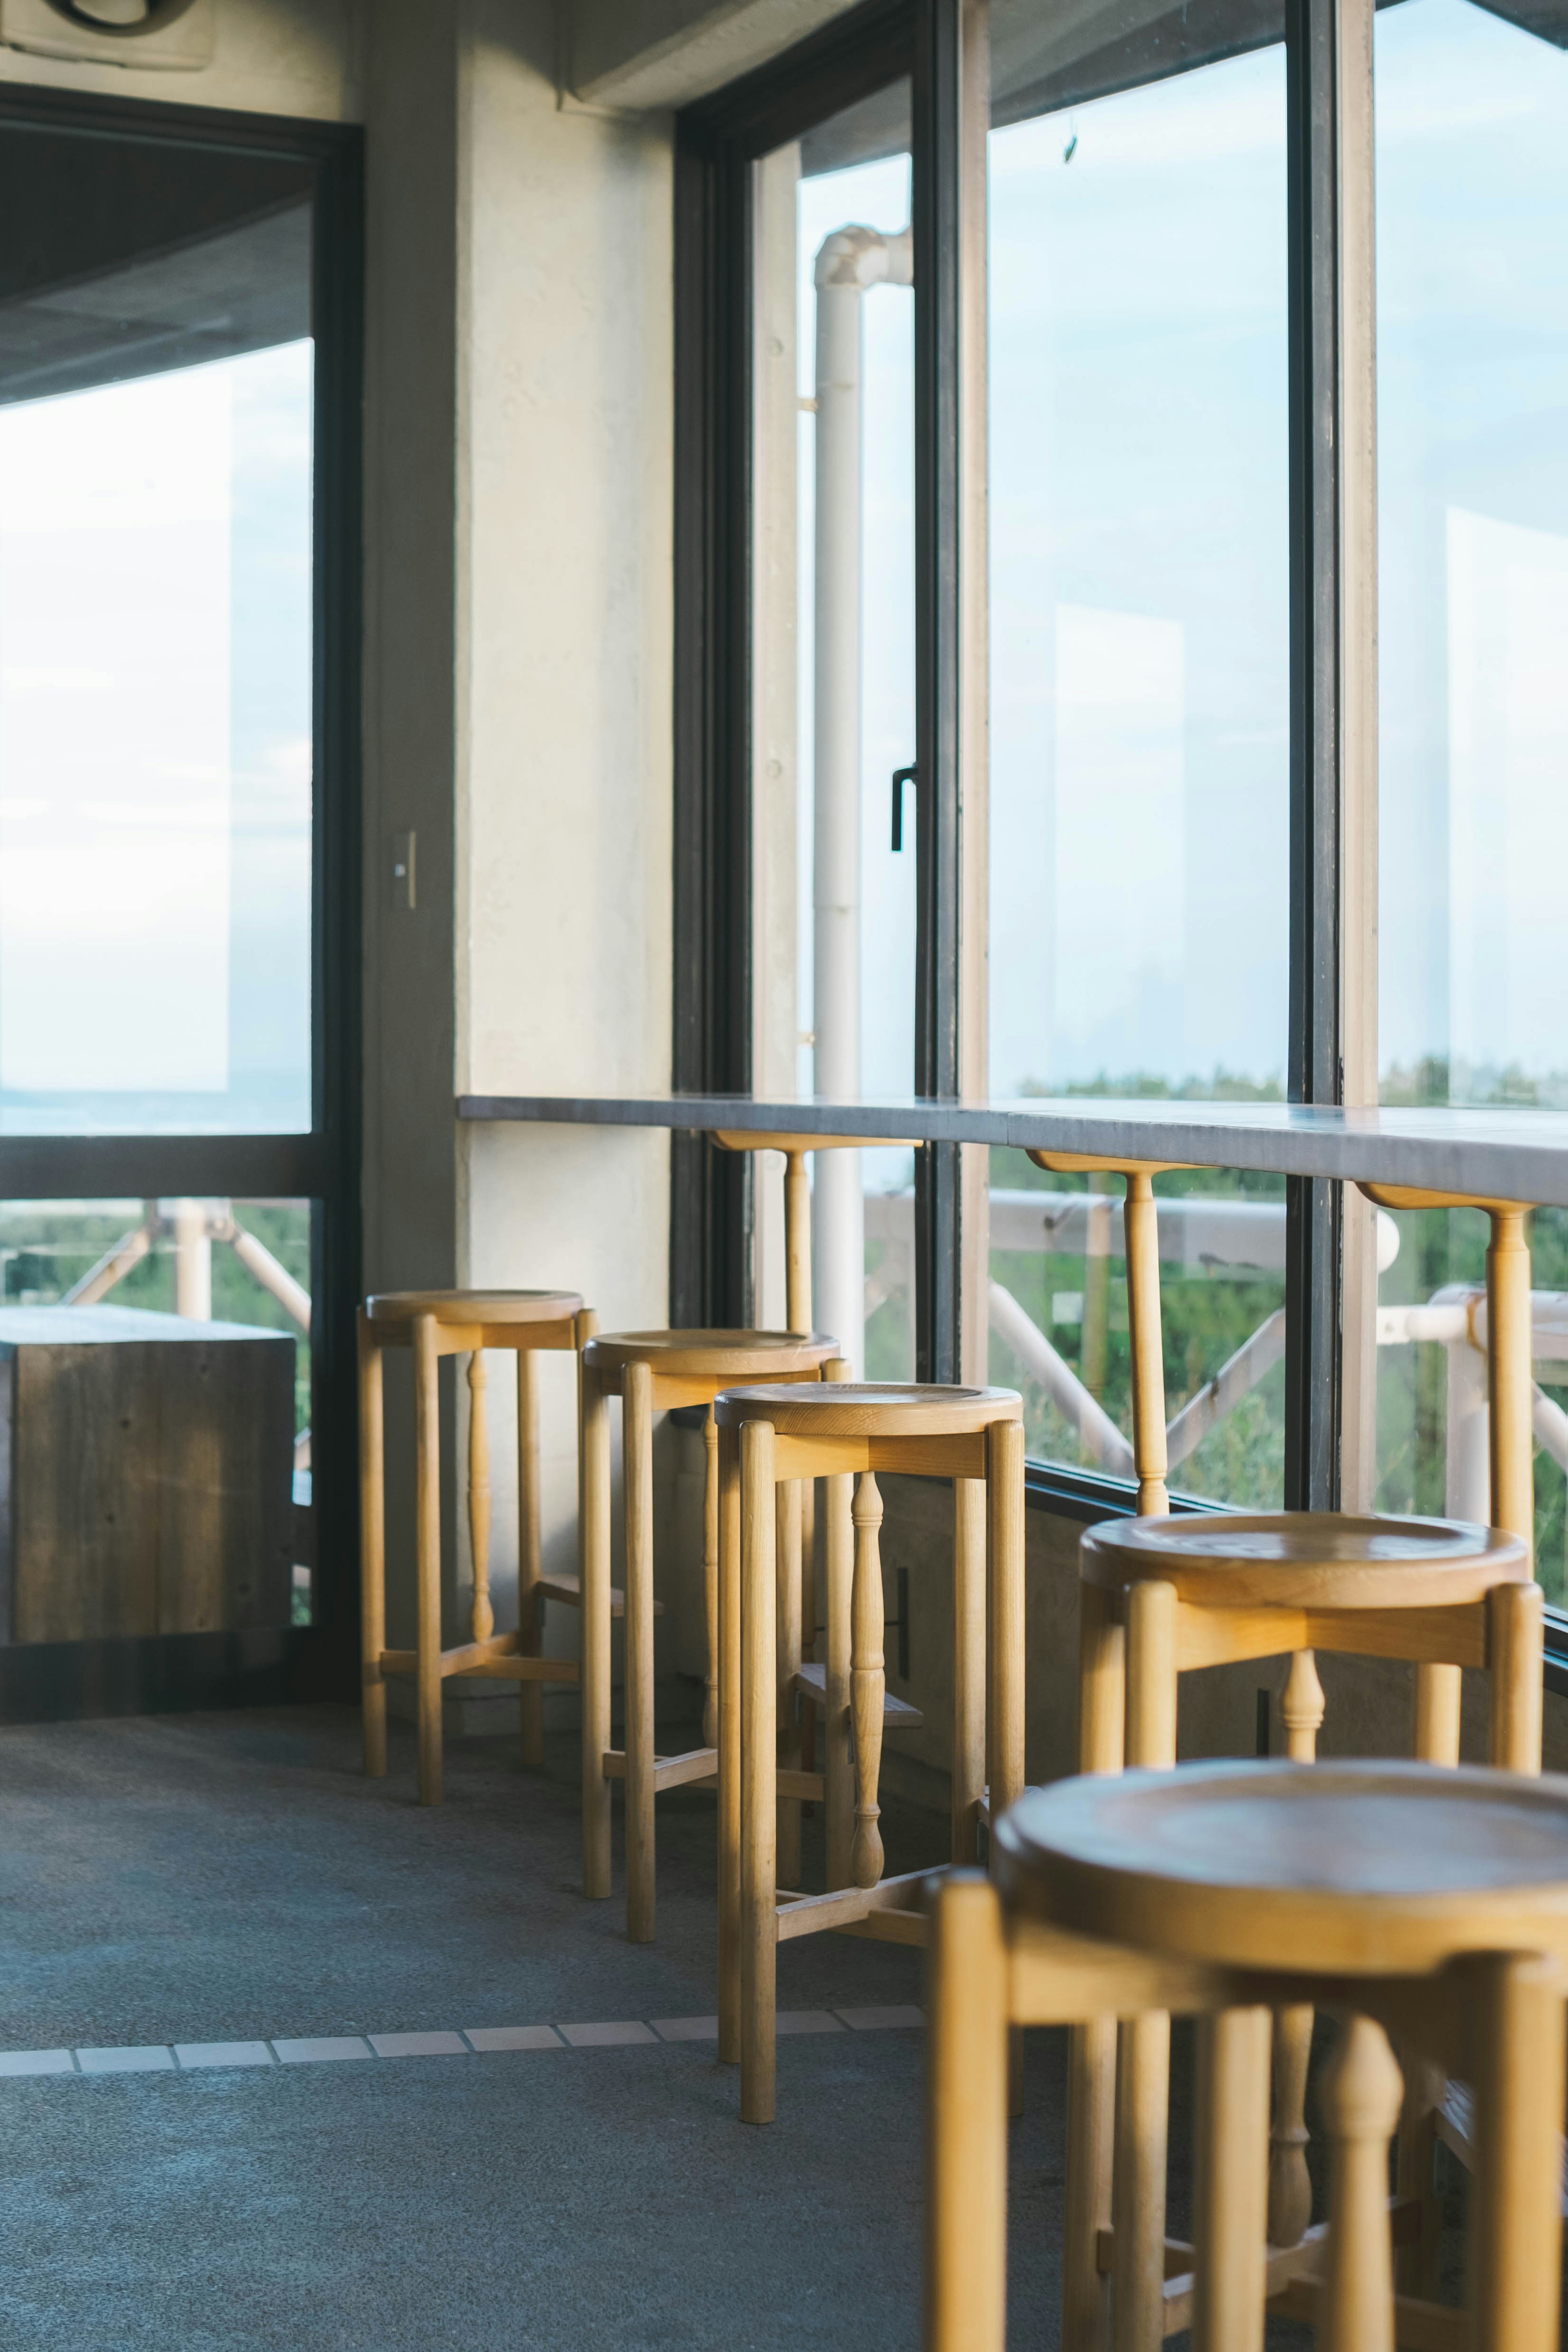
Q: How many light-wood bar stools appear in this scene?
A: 5